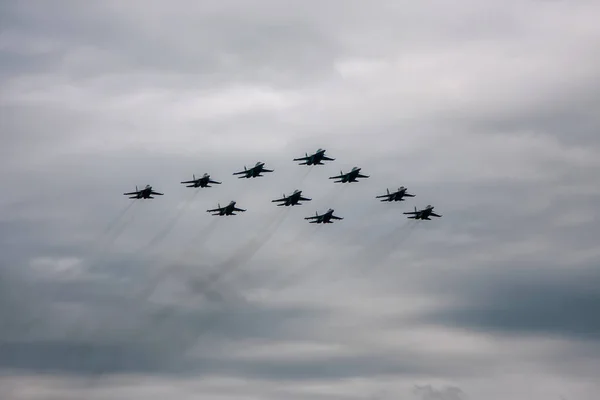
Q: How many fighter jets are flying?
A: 10